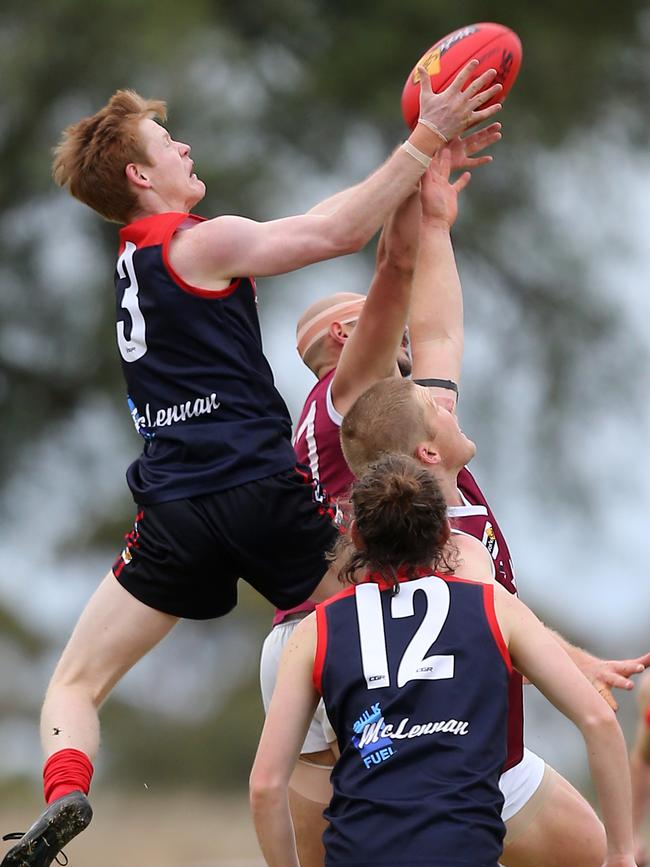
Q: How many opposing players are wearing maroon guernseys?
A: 2